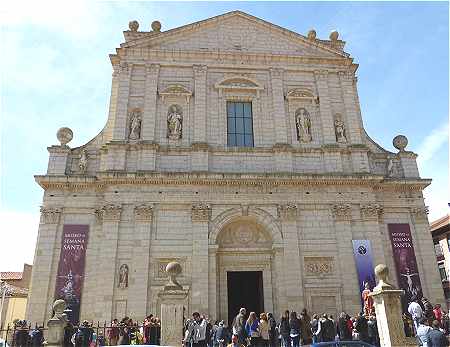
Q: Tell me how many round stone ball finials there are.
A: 9